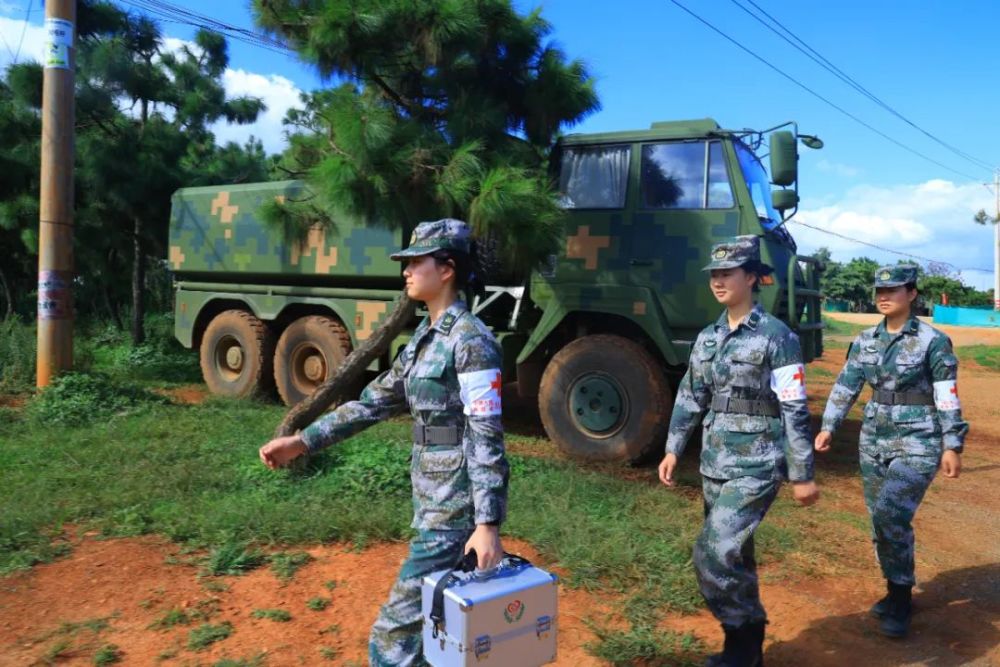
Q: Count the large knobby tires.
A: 3